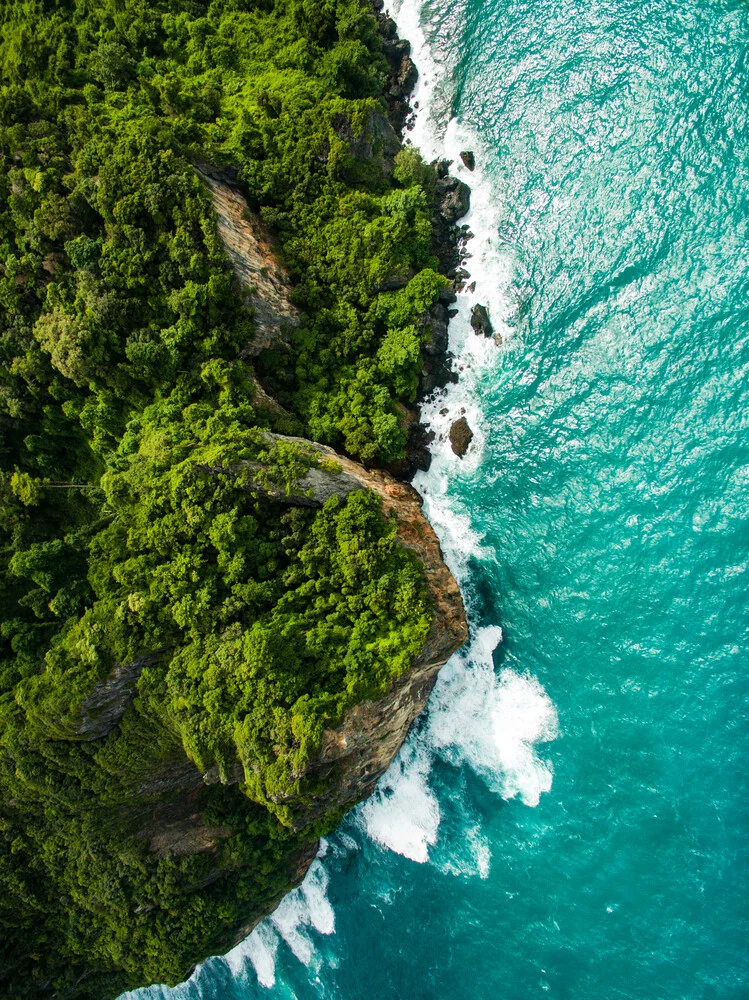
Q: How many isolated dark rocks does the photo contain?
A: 3